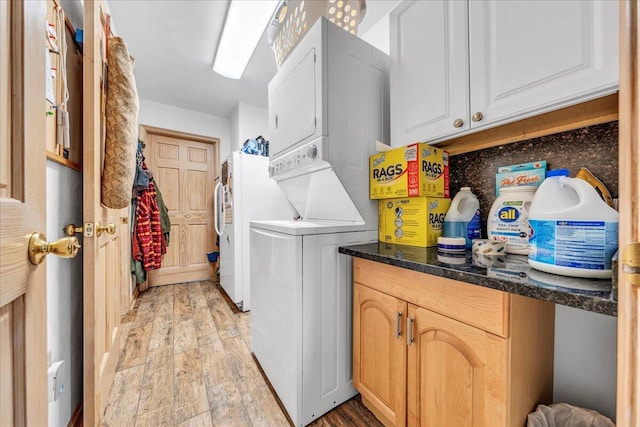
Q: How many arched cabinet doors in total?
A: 2